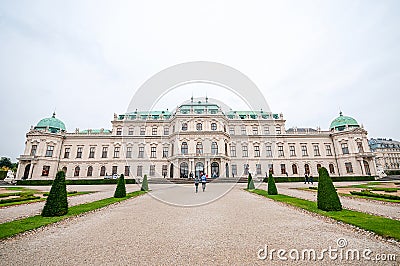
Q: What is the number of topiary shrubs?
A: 6